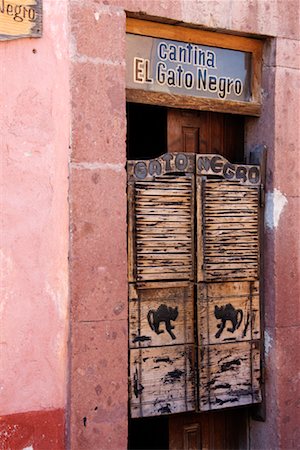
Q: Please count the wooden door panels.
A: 2